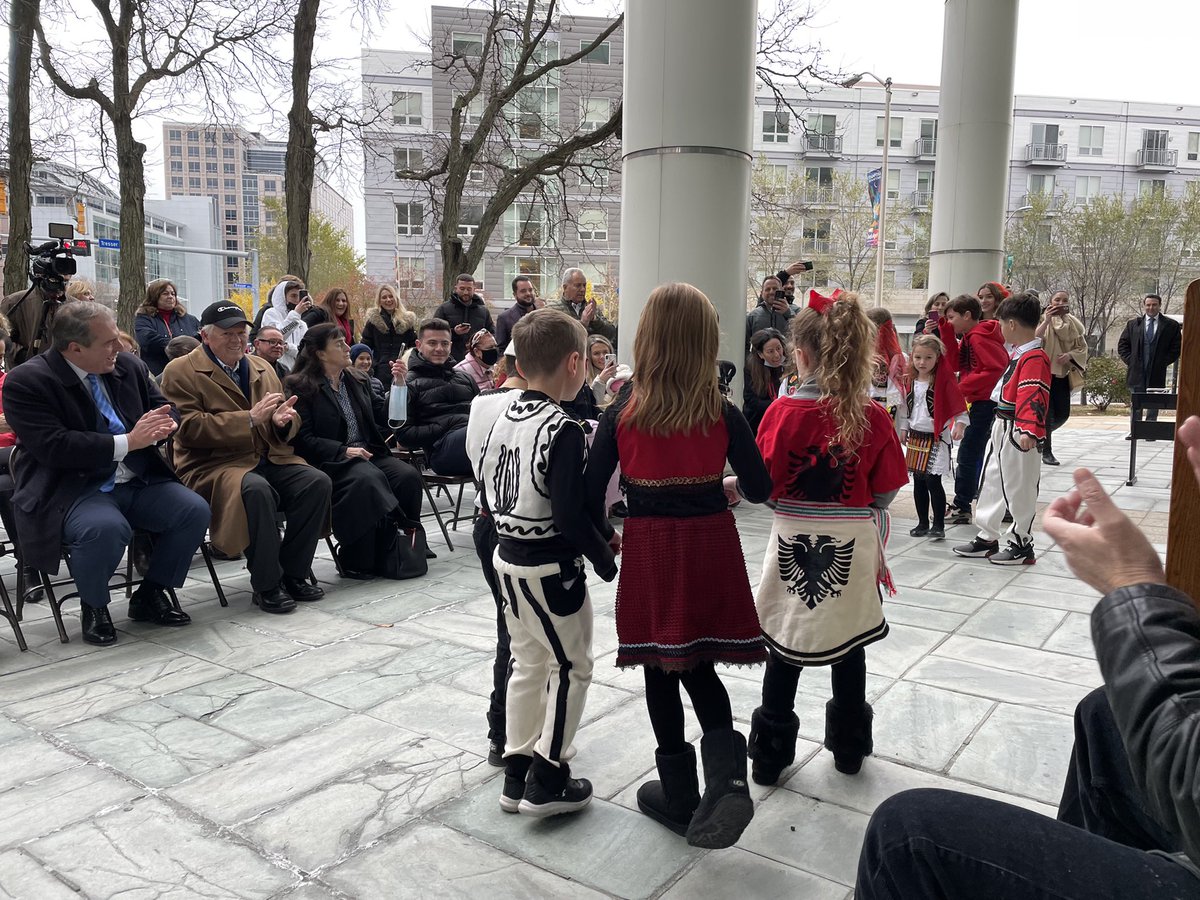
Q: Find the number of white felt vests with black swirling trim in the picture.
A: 1